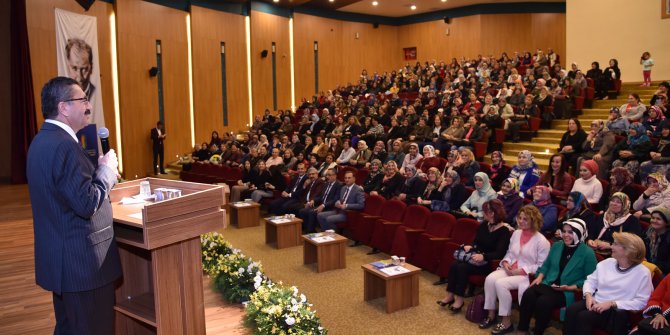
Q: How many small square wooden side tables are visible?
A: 4